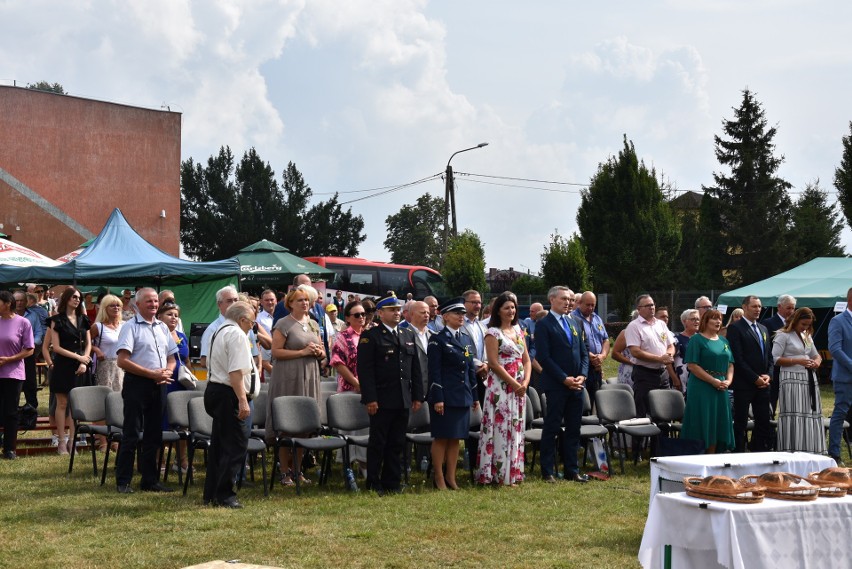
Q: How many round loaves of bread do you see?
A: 3